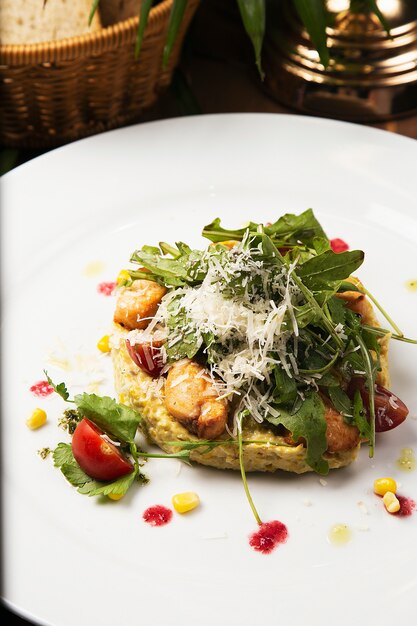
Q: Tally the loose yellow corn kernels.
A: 7